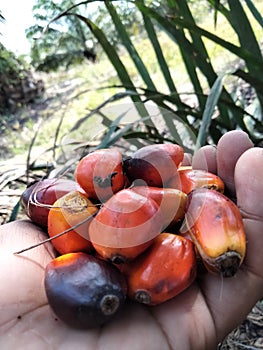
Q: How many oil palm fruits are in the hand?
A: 10